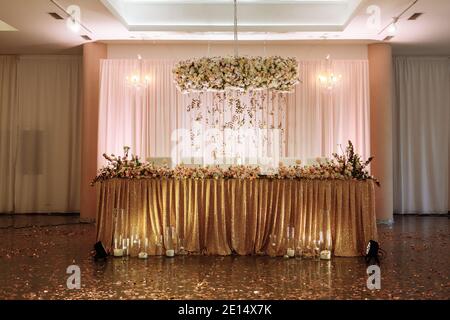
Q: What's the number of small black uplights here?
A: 2